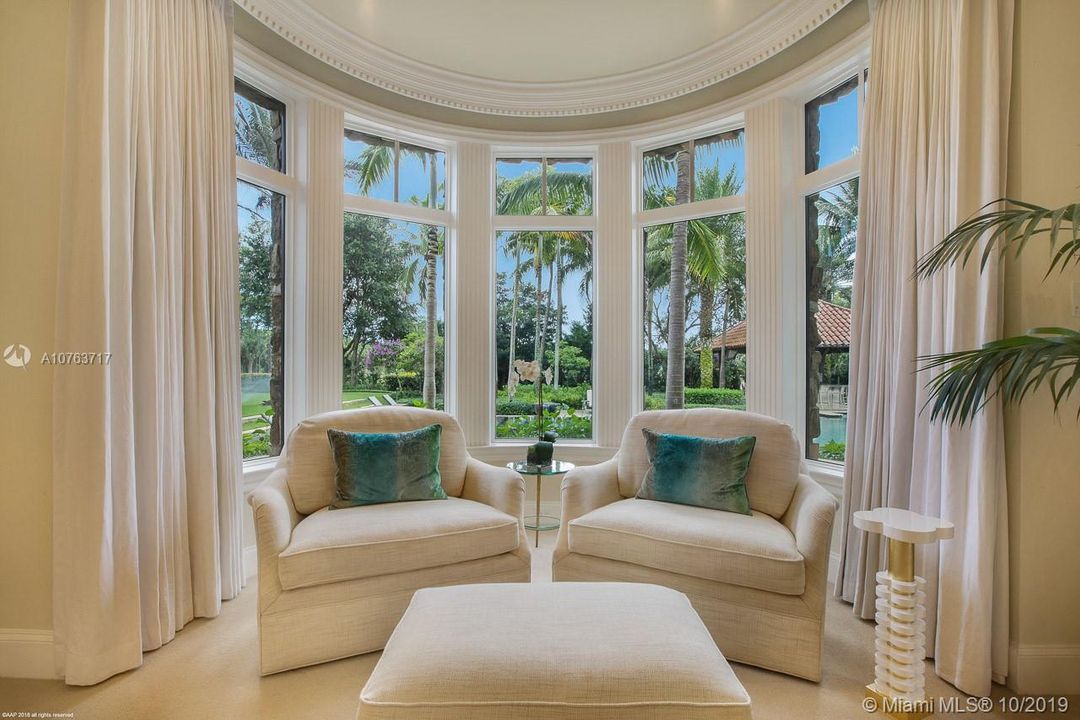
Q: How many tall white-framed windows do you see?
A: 5